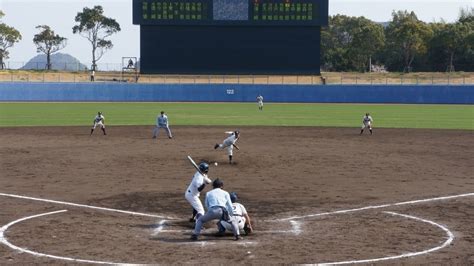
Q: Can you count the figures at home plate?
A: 3